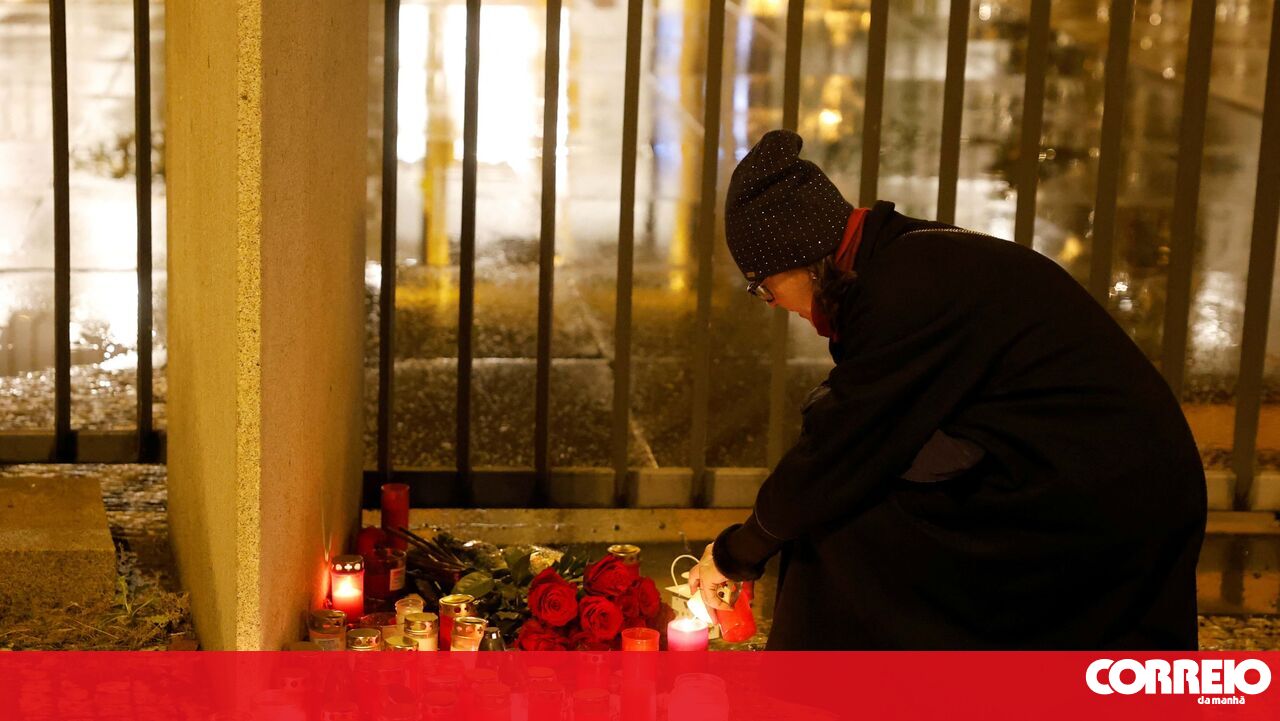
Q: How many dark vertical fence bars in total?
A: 14